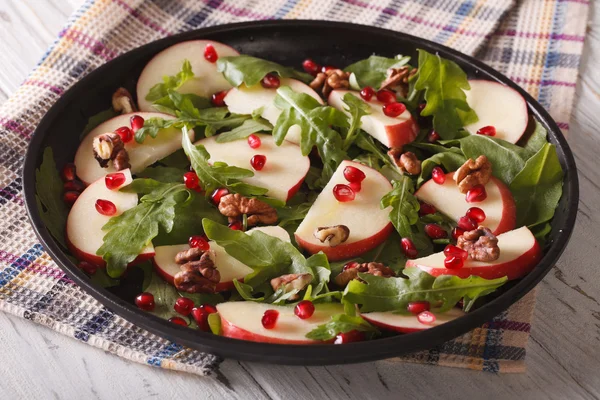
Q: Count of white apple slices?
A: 13